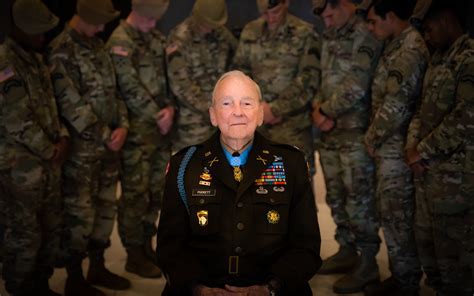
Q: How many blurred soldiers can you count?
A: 8